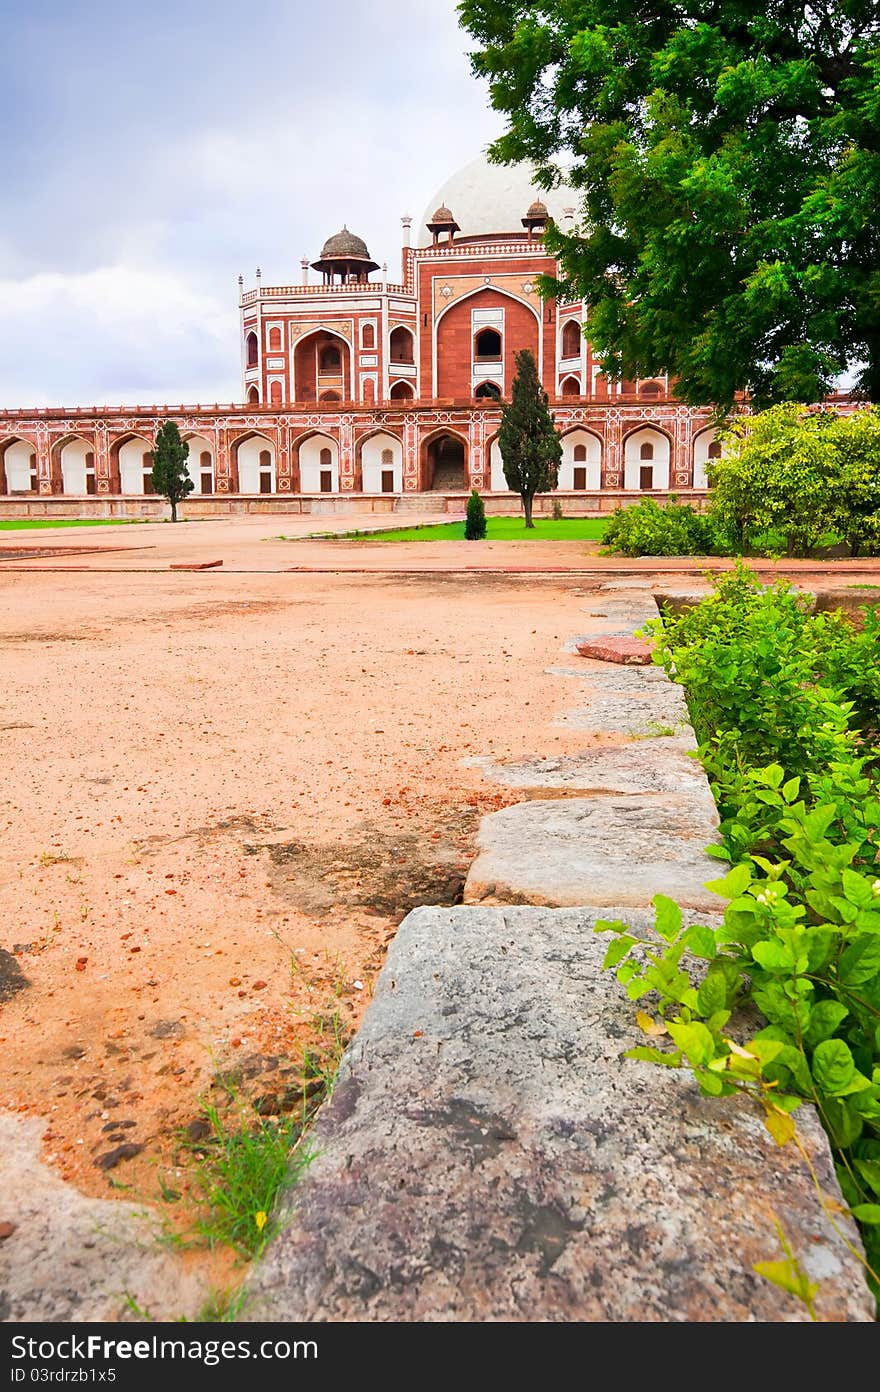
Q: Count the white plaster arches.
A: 11